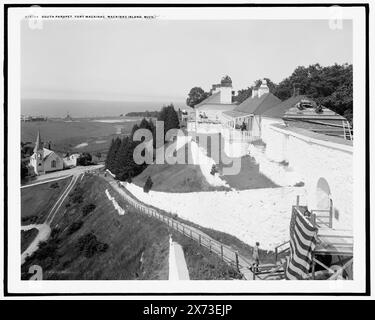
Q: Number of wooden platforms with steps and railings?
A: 1